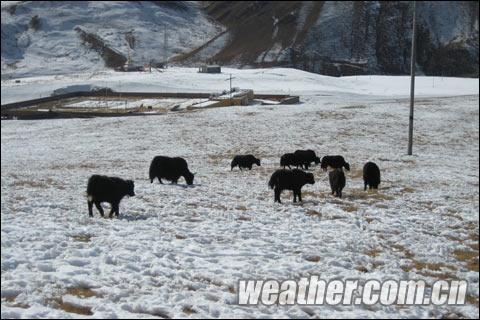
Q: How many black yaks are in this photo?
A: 9